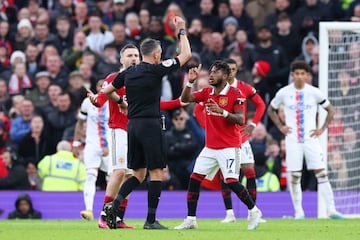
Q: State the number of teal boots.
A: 2